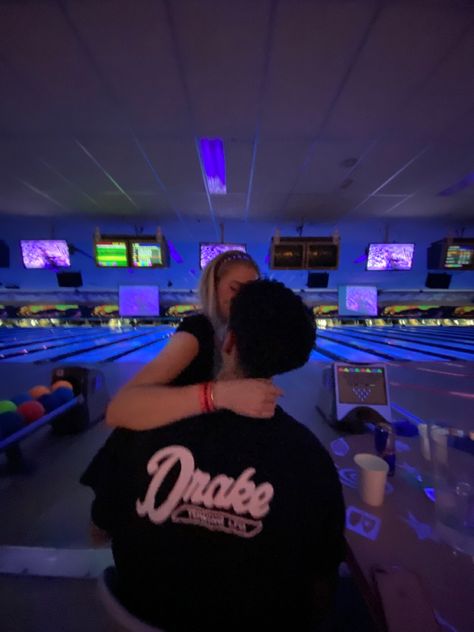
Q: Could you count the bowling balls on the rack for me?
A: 8